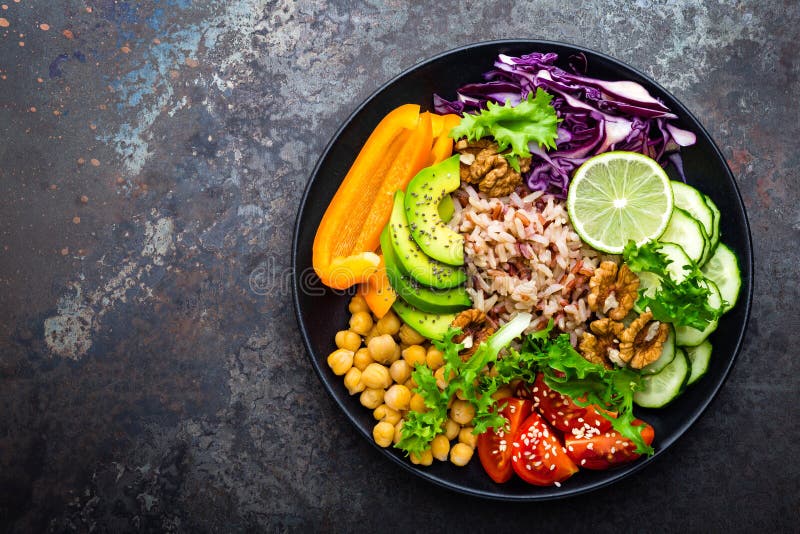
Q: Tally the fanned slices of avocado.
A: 4